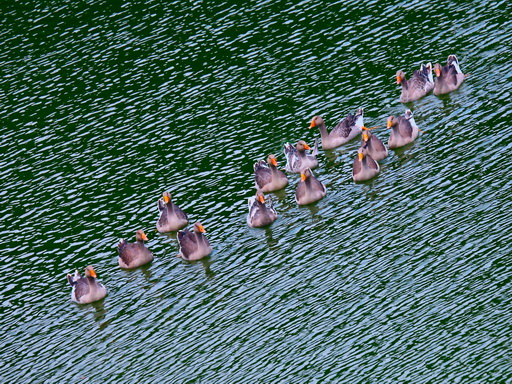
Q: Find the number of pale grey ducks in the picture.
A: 14